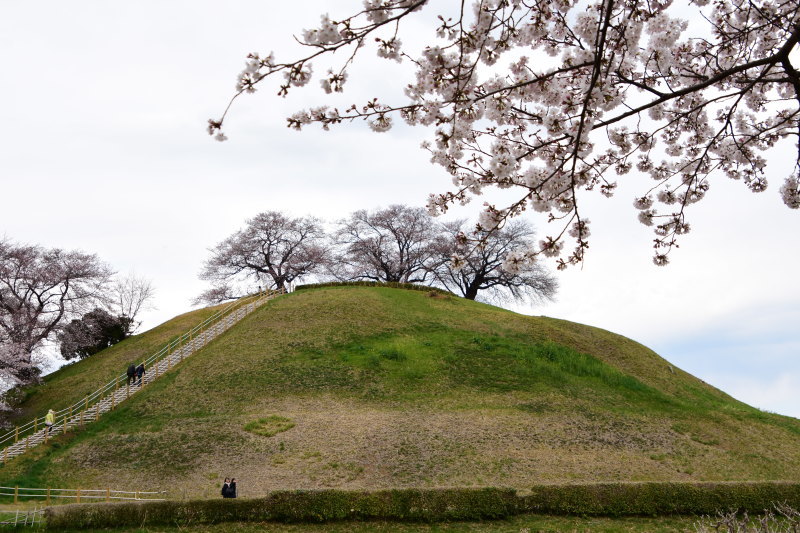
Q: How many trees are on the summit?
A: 3